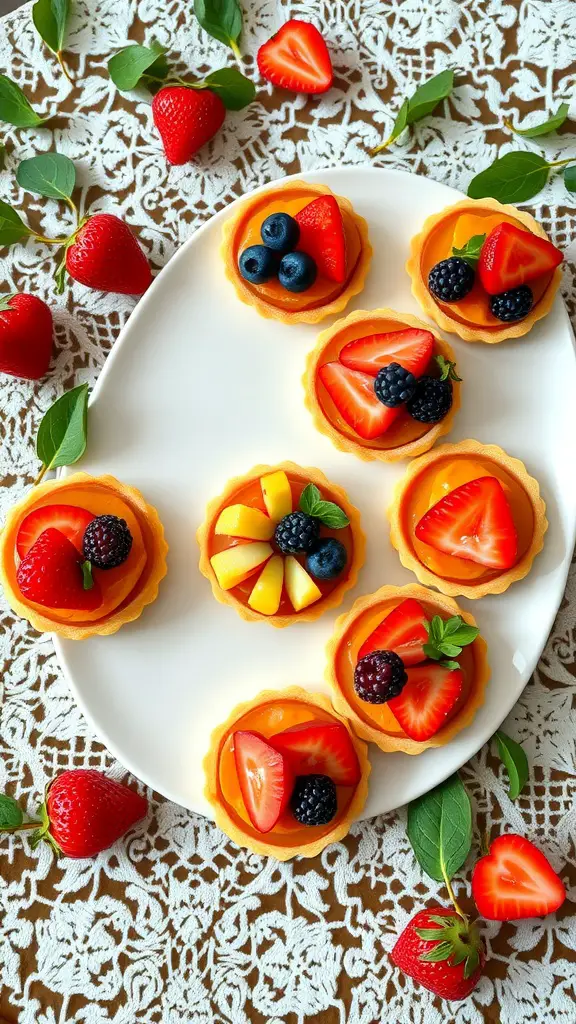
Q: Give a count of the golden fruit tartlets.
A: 8